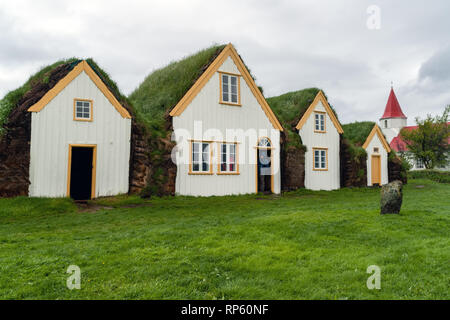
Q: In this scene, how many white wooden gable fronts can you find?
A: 4